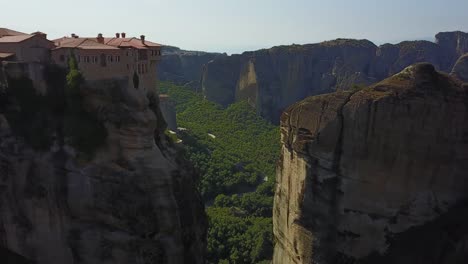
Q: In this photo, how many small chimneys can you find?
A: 5